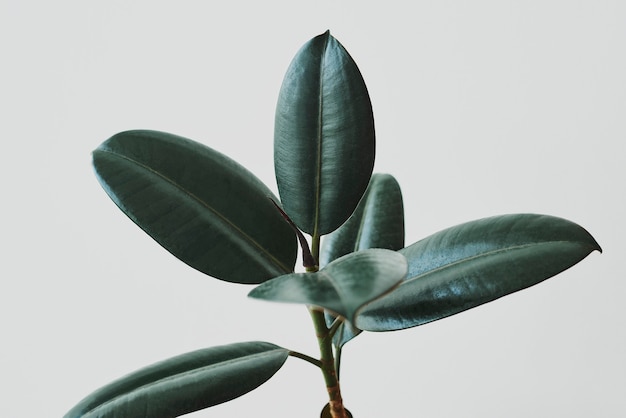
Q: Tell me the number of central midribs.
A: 6